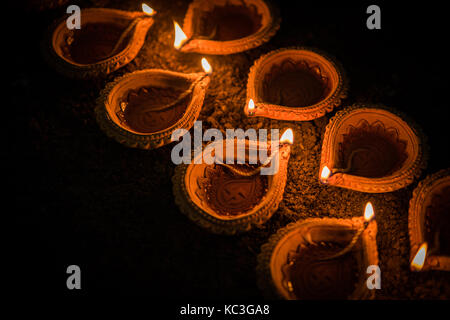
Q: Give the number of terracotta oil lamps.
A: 8